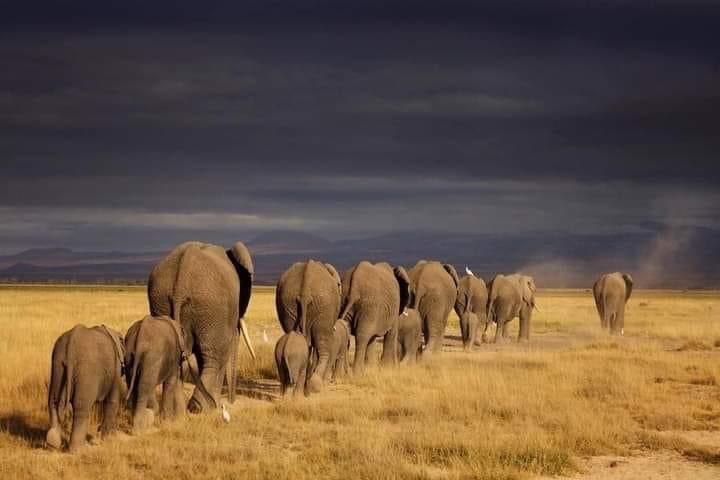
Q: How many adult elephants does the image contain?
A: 7